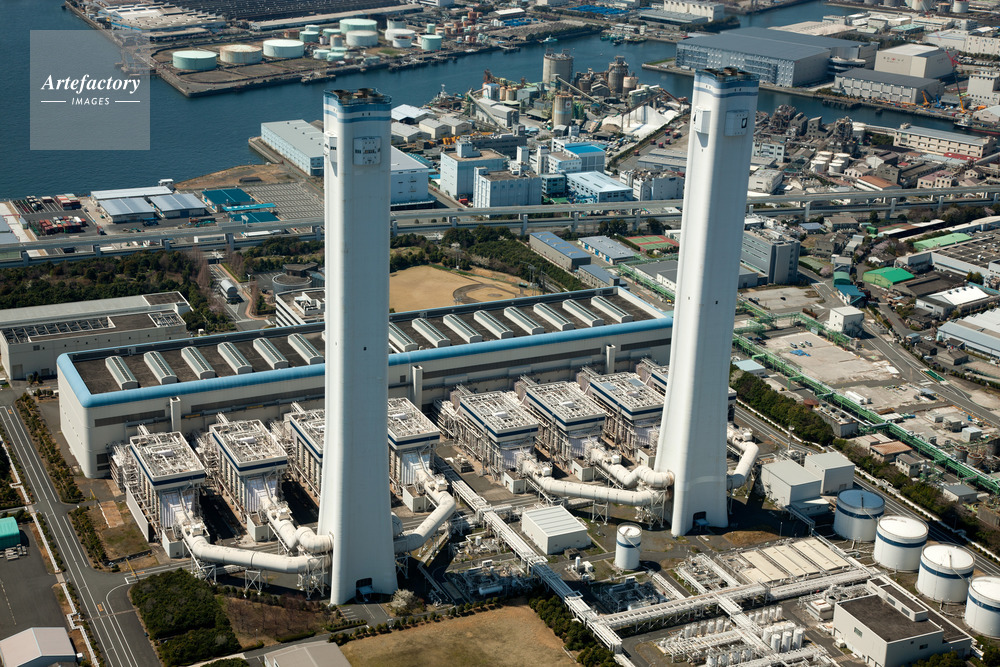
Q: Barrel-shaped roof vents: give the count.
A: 14